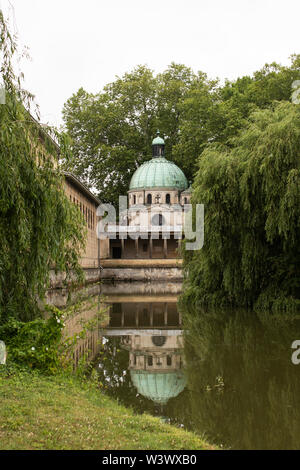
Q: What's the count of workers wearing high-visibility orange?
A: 0